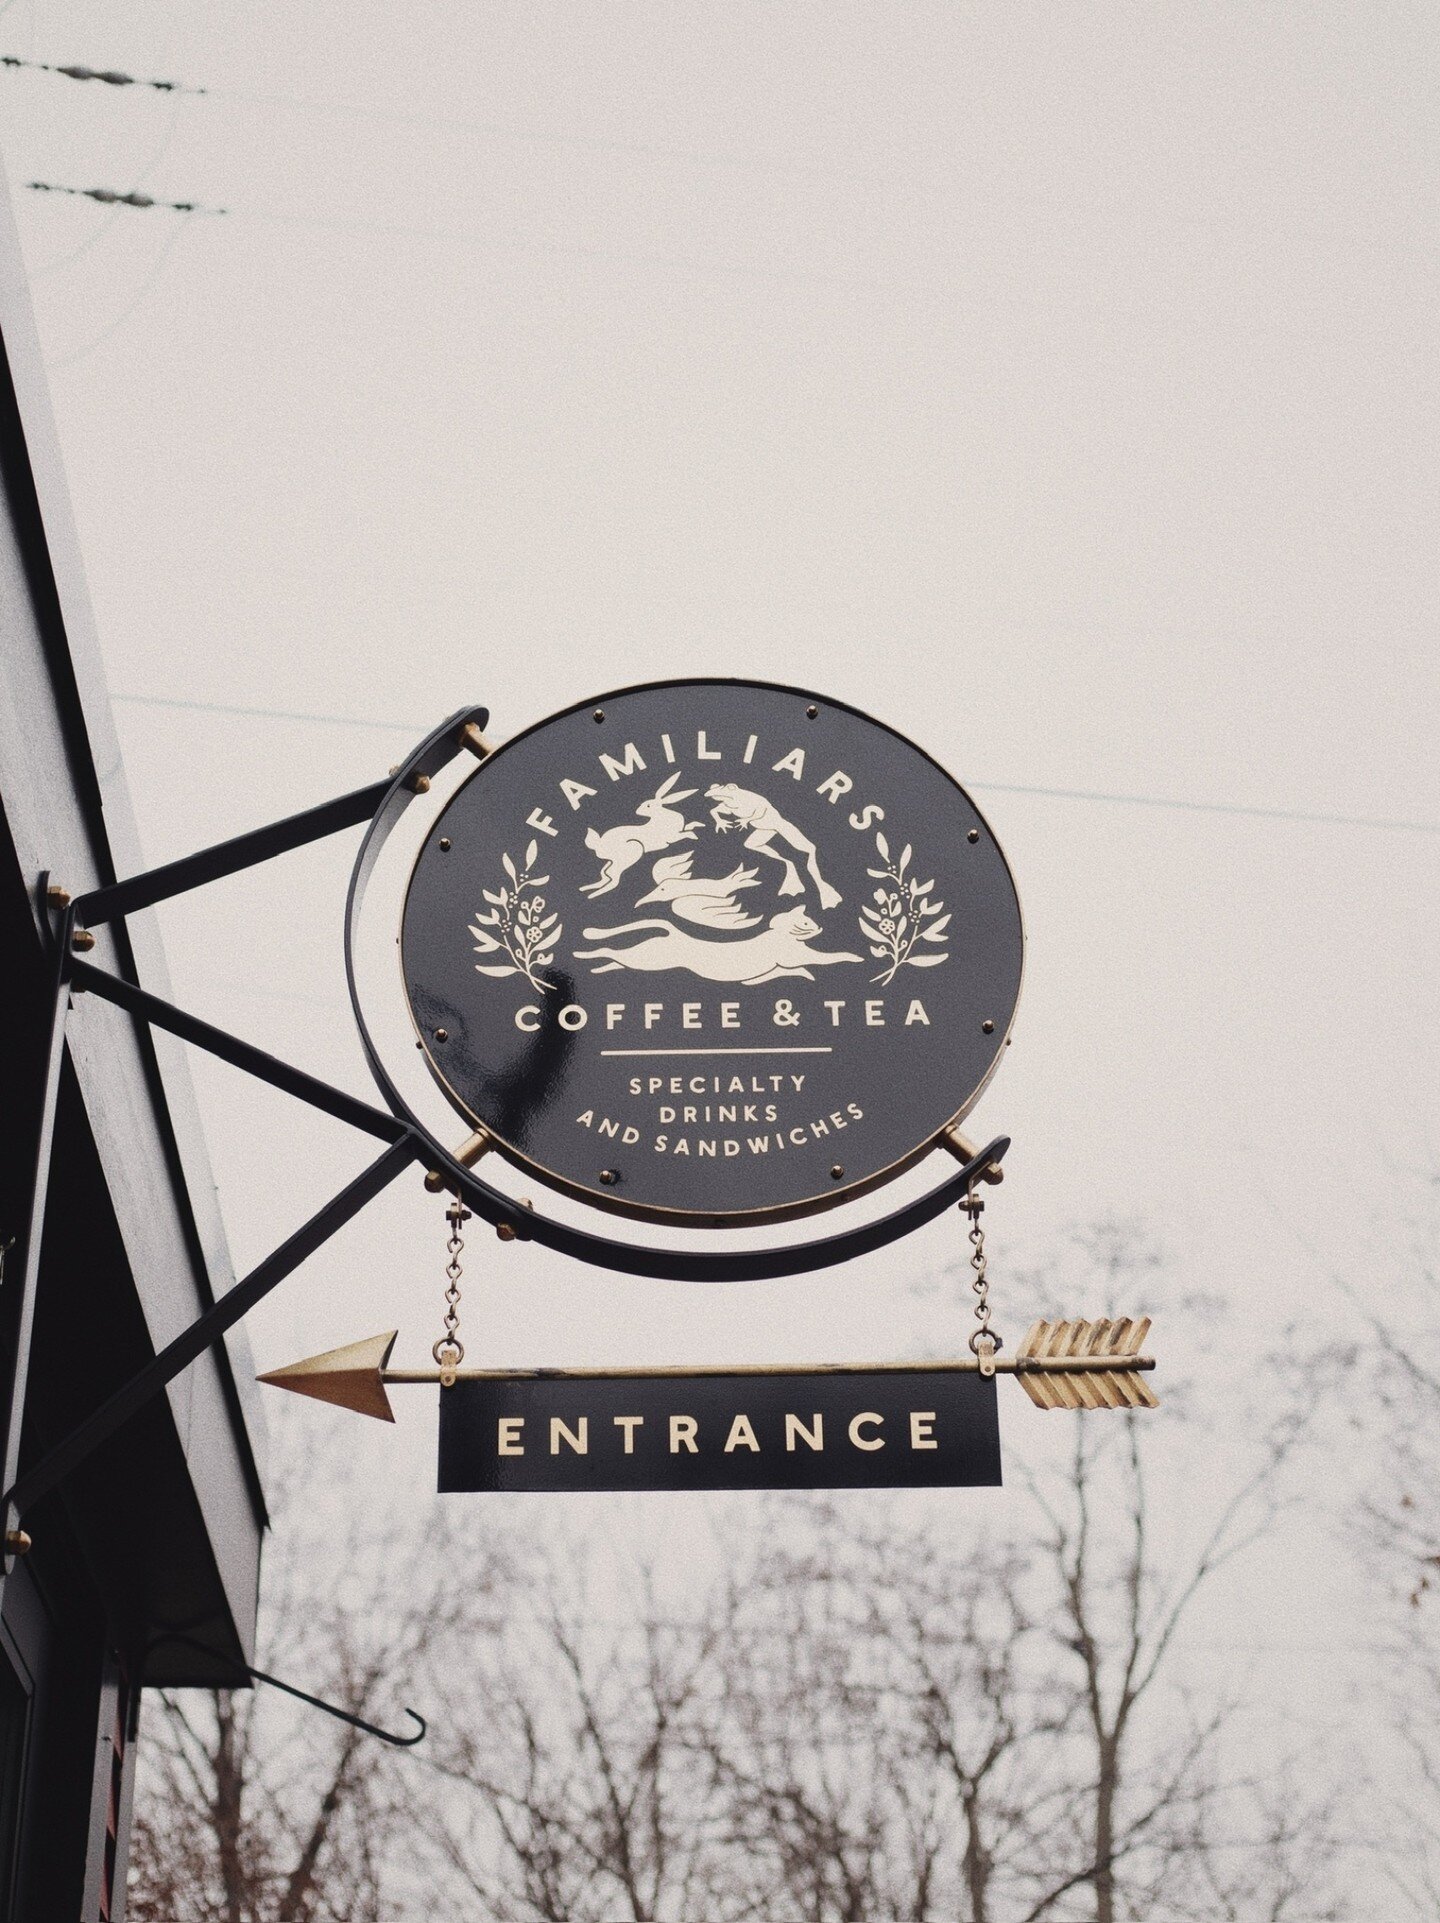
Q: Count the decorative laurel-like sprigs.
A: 2